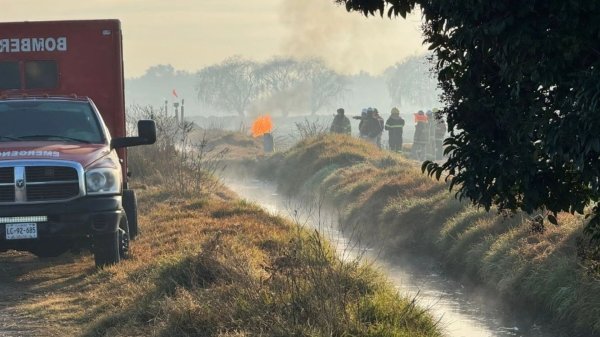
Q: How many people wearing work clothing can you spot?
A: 8